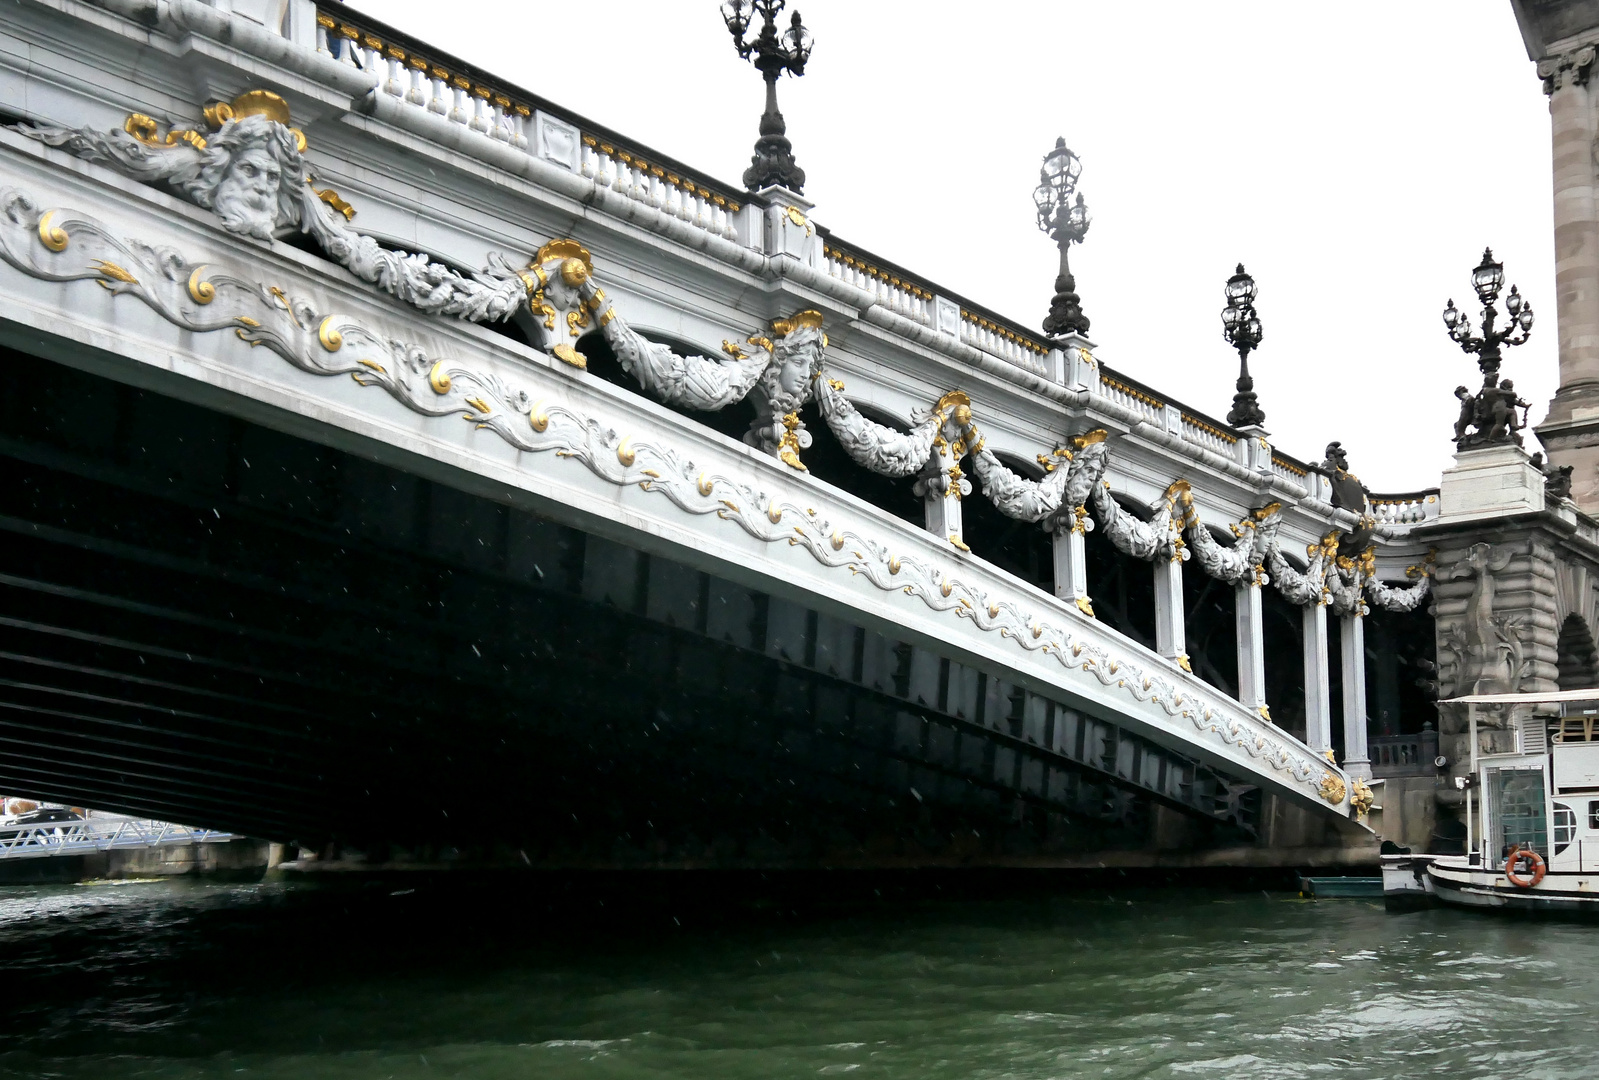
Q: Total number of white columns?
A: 6